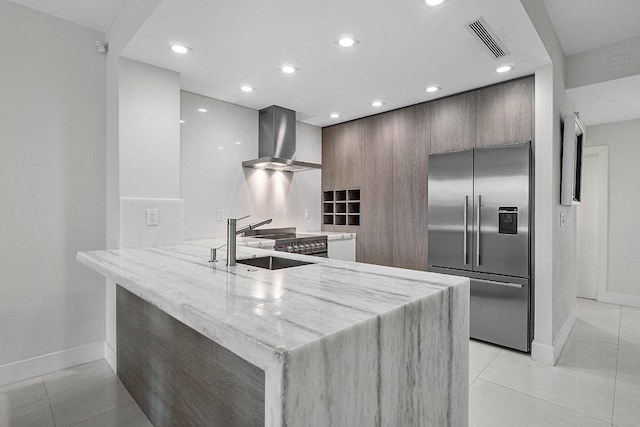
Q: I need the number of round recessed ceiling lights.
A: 9